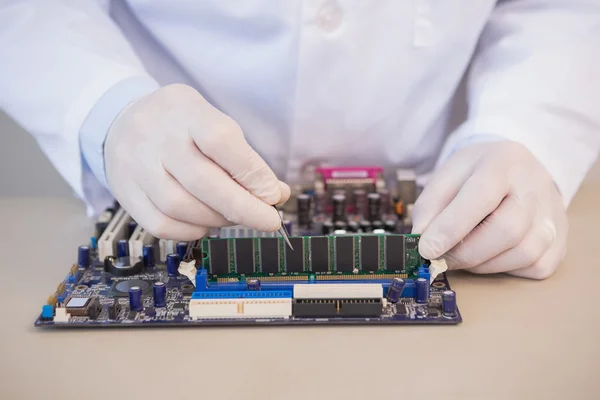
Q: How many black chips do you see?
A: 8